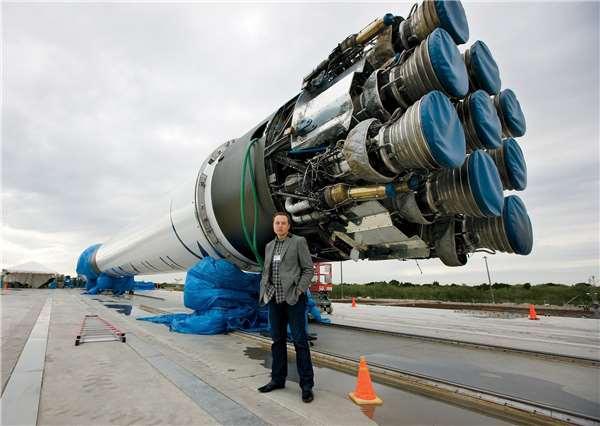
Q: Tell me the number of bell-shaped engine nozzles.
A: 9